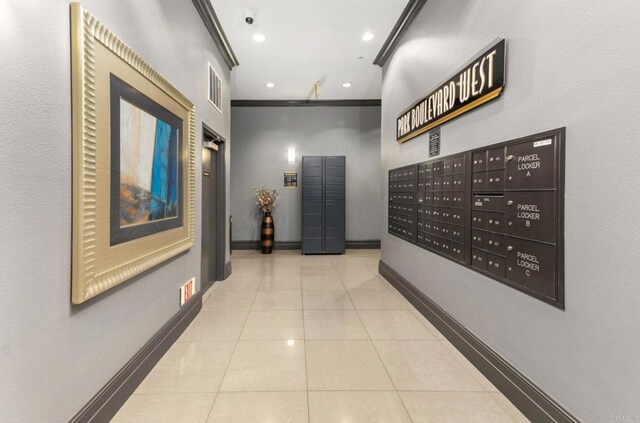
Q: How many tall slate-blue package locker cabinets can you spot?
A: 1